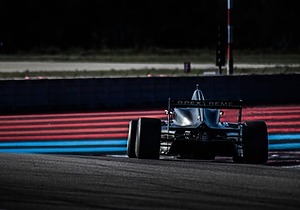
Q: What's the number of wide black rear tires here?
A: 2